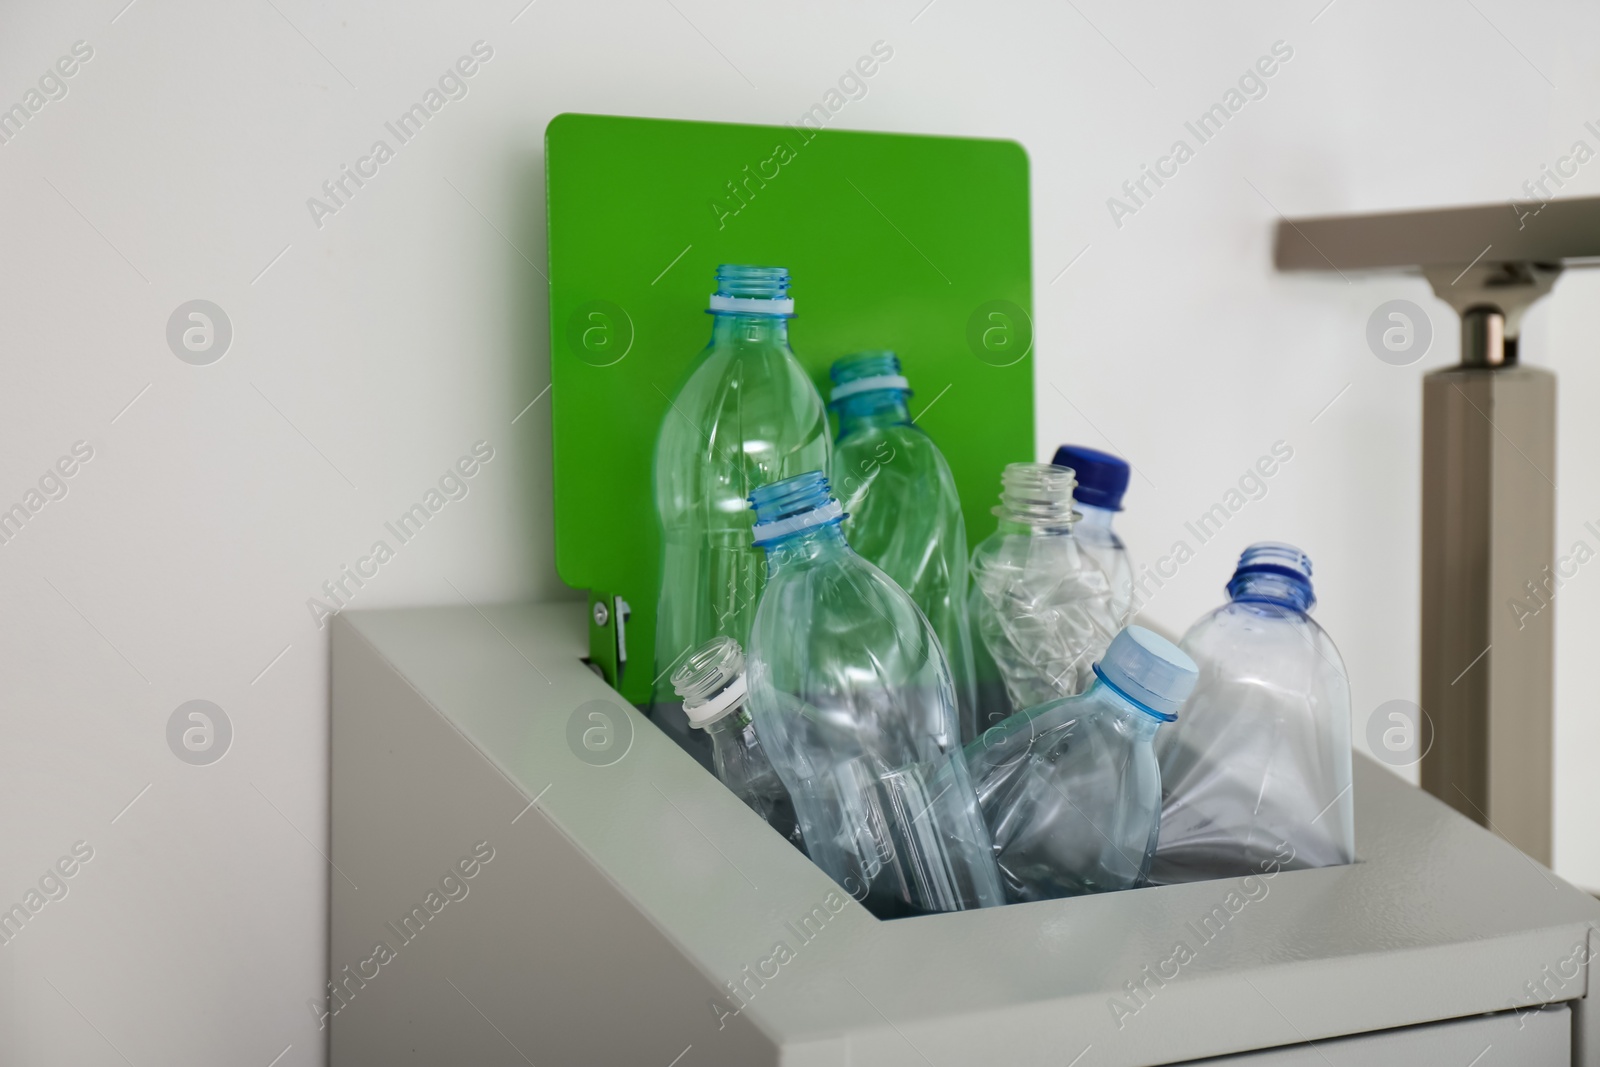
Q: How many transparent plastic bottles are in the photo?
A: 8